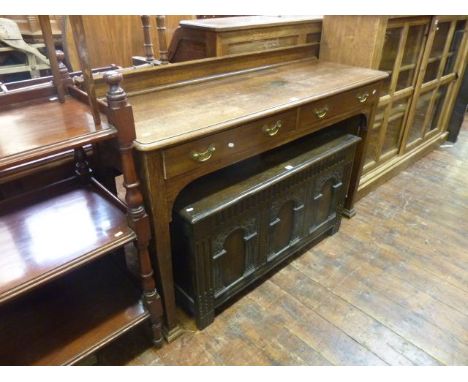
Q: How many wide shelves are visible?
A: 3